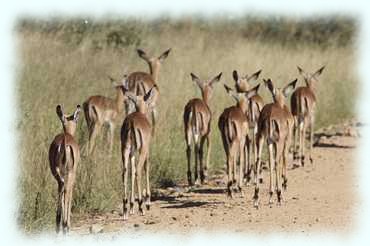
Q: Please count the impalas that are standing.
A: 9